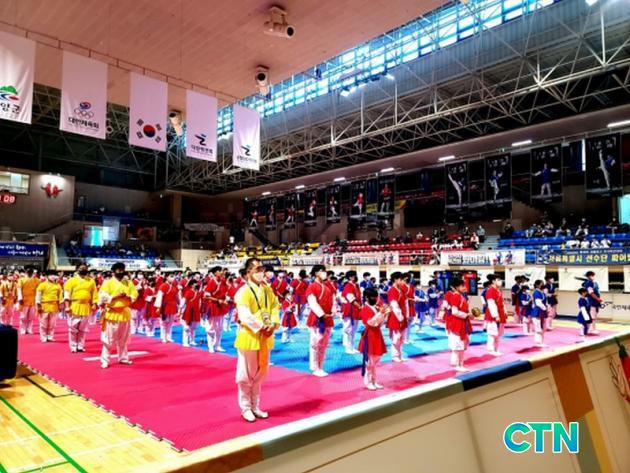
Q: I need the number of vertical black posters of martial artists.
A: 11